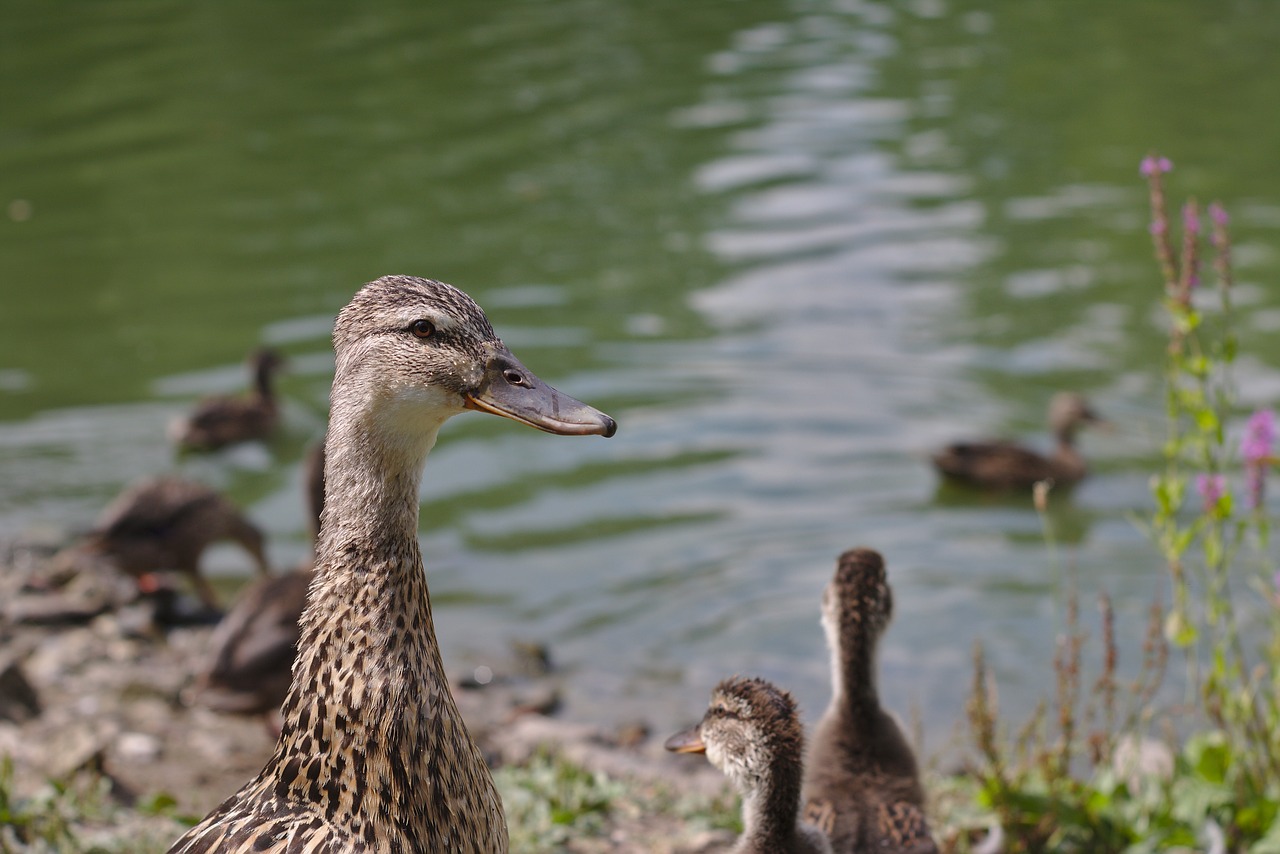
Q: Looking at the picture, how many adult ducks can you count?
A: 5